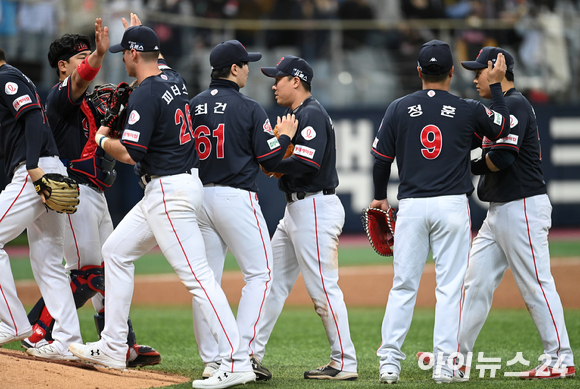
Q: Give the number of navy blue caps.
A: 5